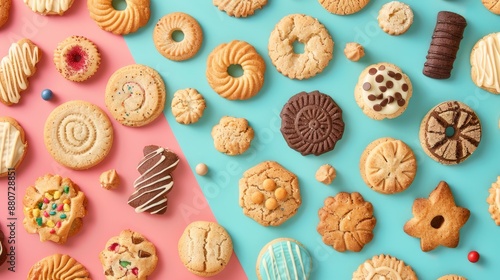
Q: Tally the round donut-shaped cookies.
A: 5